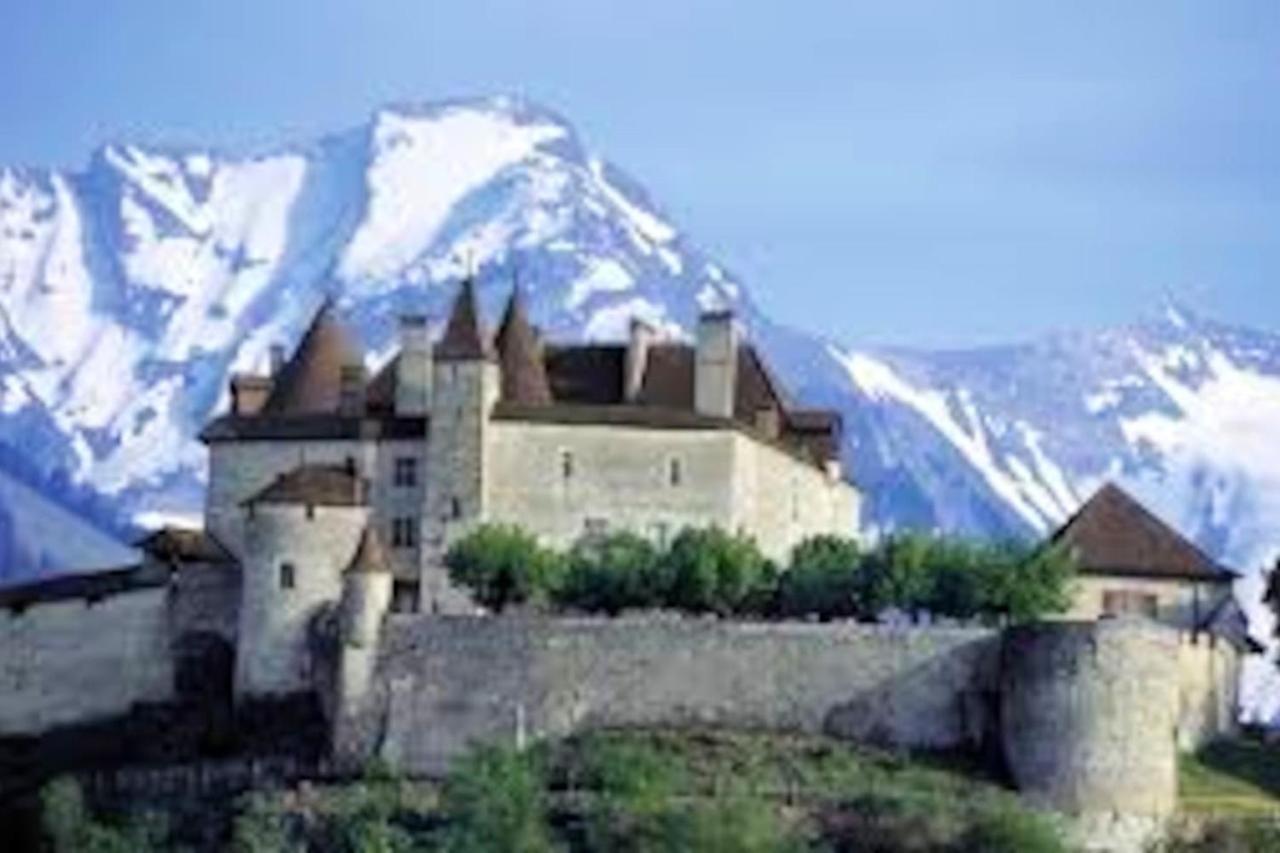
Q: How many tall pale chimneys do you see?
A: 3